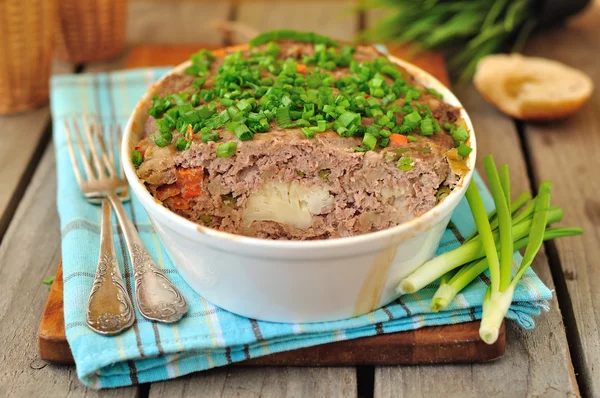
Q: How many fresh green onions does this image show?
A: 3